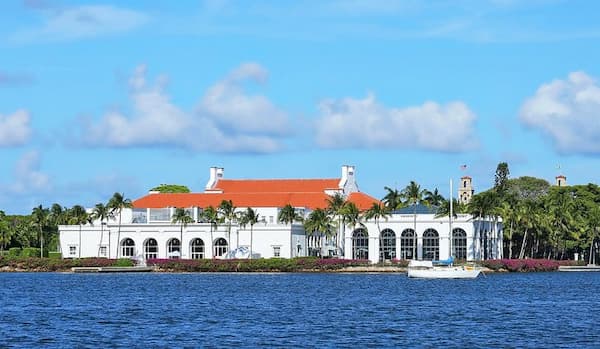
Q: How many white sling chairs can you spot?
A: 0